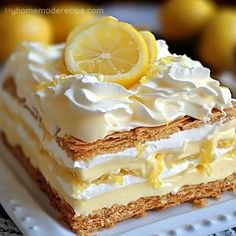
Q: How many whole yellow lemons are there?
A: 4